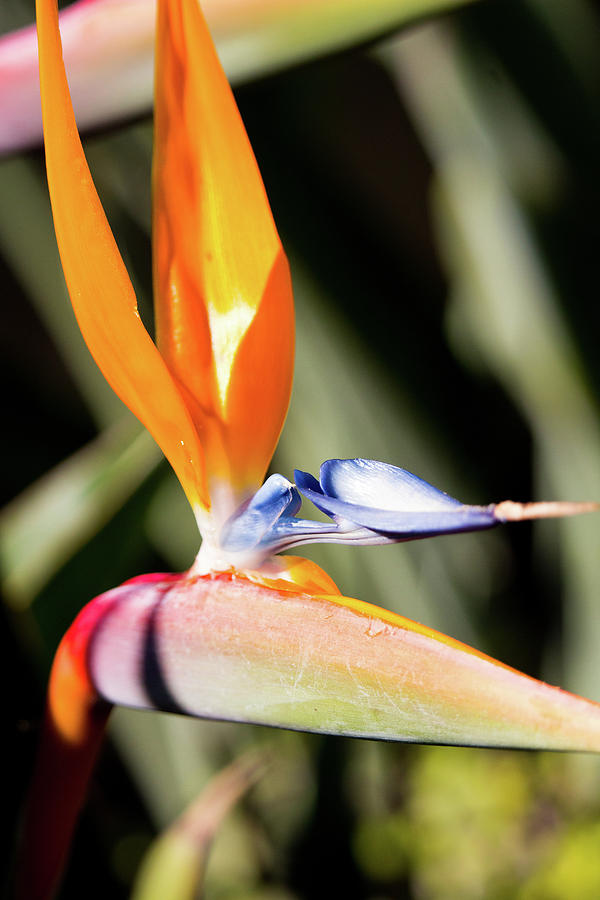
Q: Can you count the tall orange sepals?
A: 2